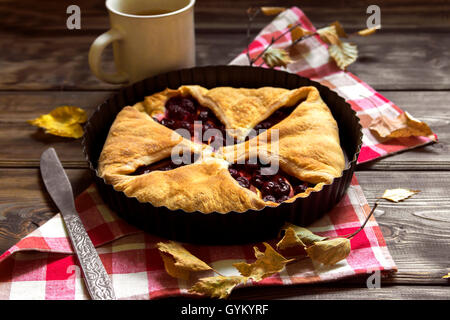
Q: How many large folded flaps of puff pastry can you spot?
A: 4